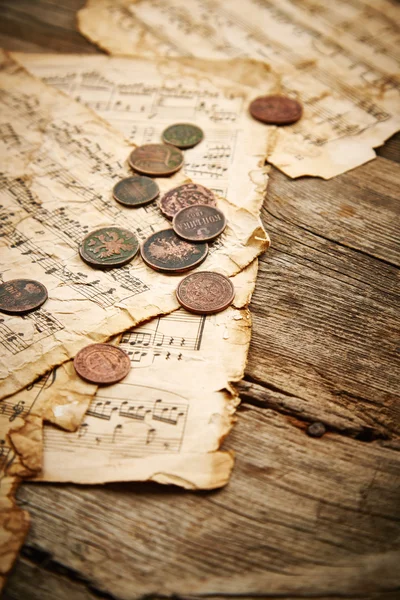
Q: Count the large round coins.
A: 11